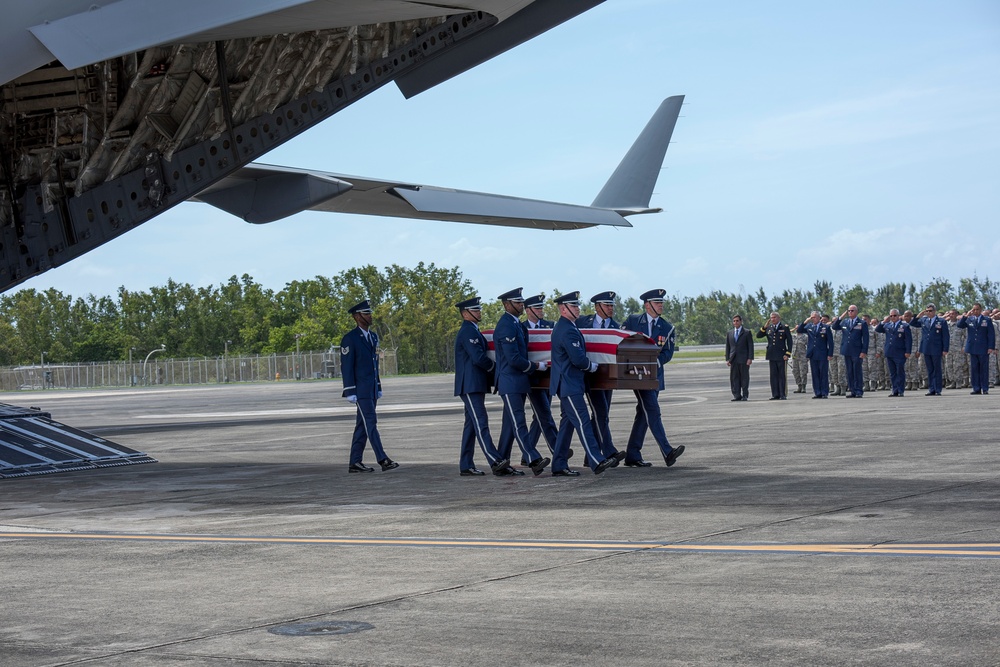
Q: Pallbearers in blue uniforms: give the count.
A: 6